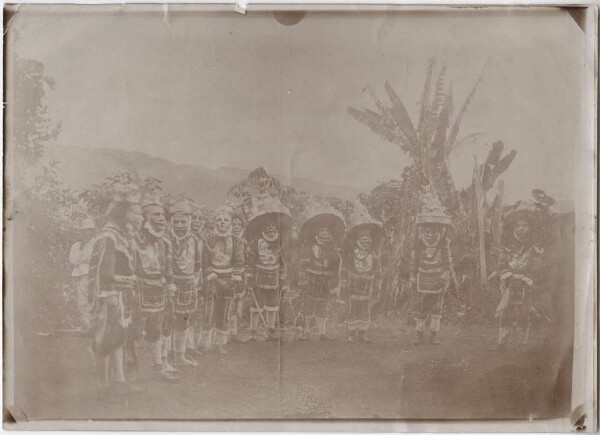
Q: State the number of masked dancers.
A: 11